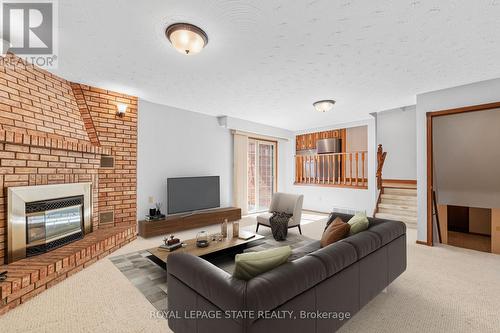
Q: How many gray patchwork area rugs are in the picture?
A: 1